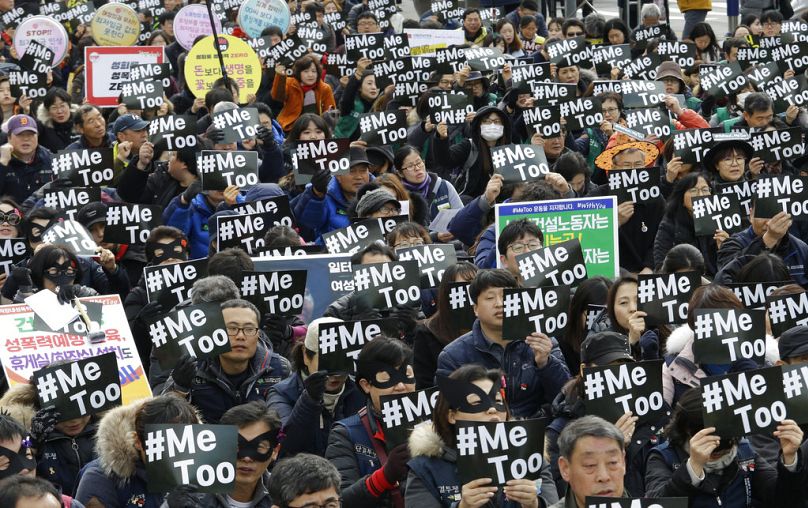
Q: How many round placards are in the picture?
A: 5